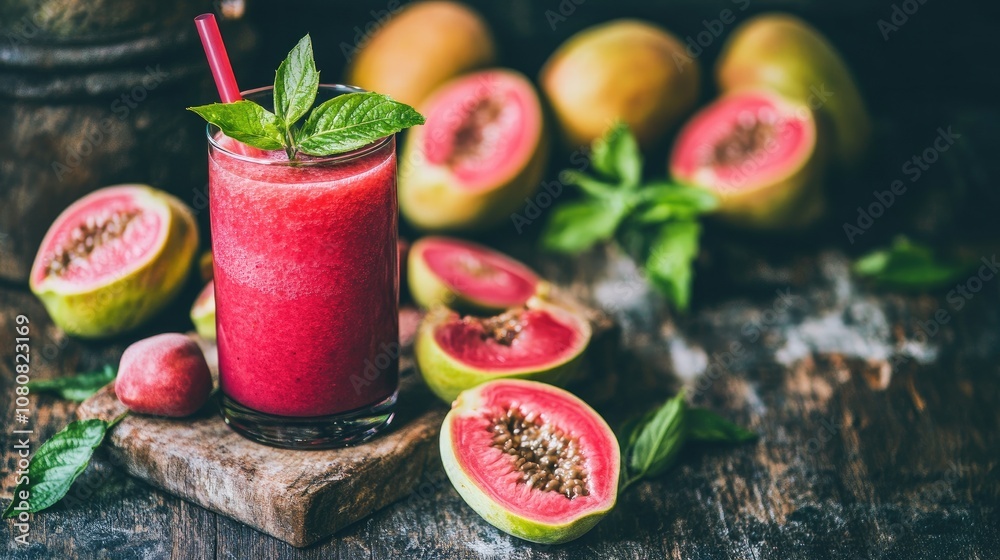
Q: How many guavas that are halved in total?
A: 6